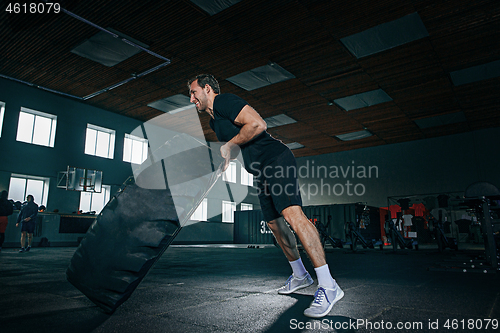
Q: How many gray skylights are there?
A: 11